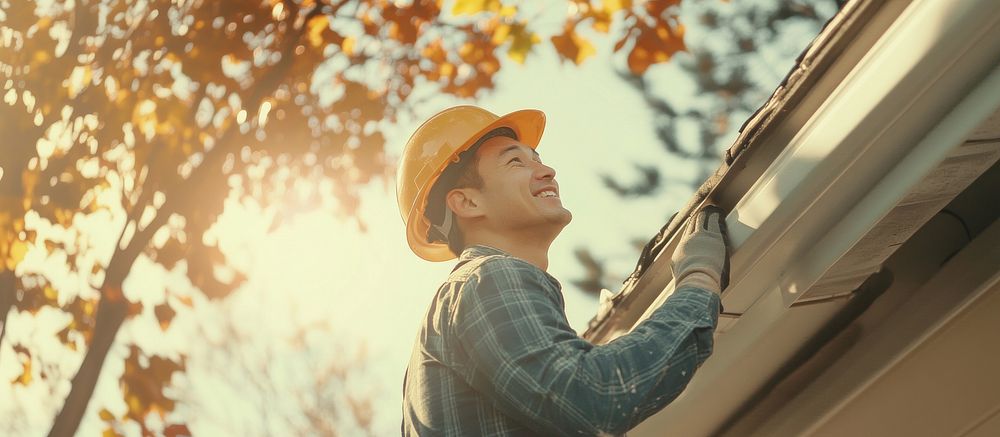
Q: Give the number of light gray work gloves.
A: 1